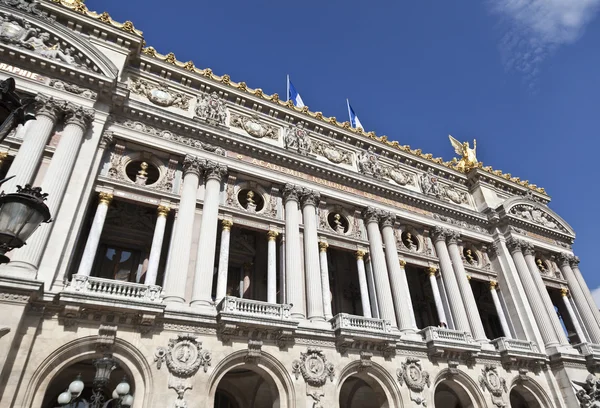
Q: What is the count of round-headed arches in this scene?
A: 5